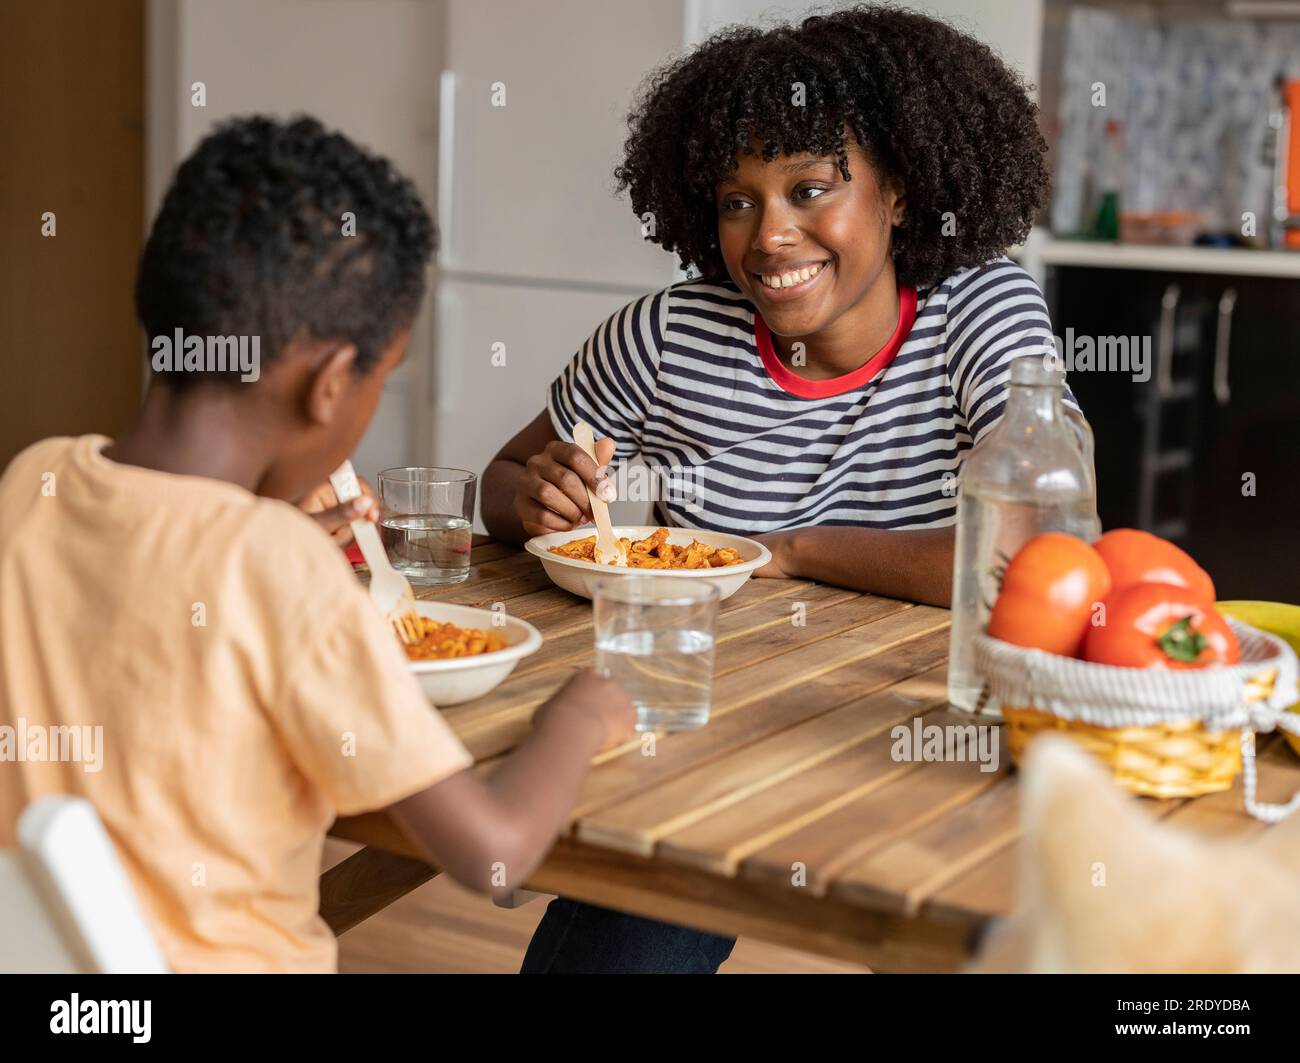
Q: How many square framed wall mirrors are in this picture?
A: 0